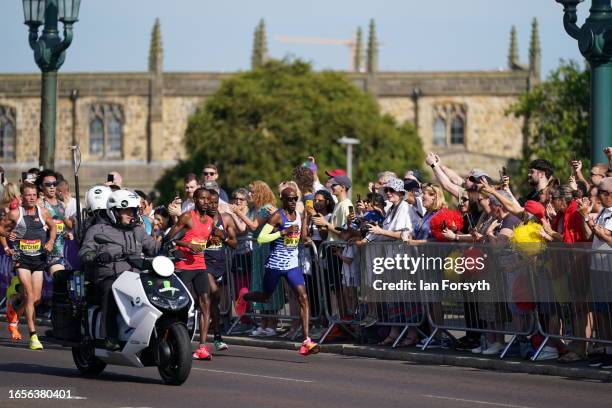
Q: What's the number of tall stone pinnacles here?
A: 6